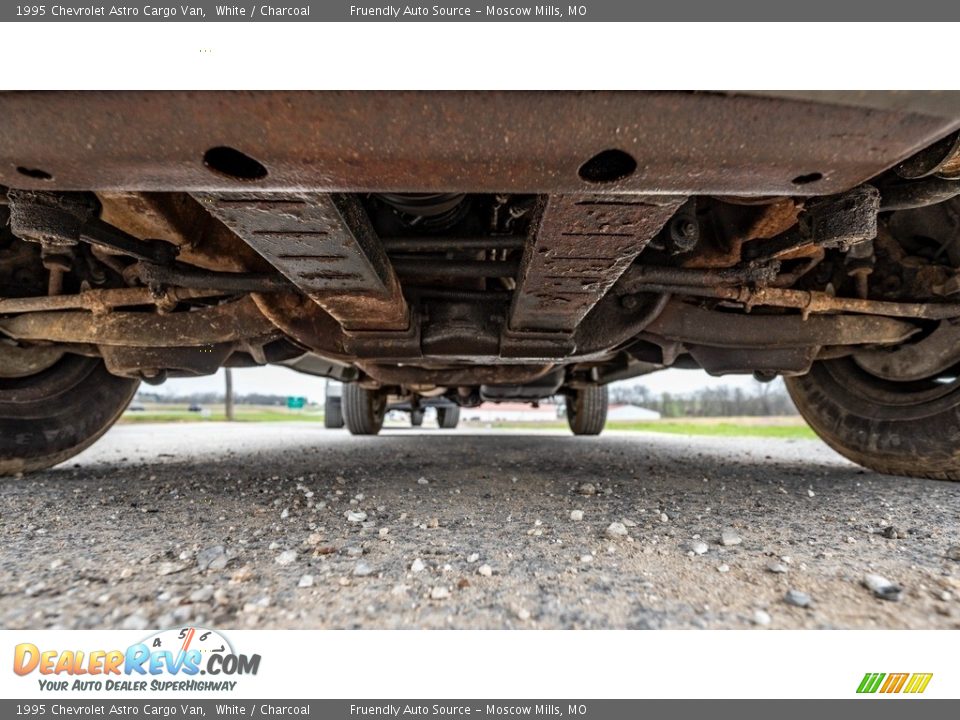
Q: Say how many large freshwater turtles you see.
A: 0